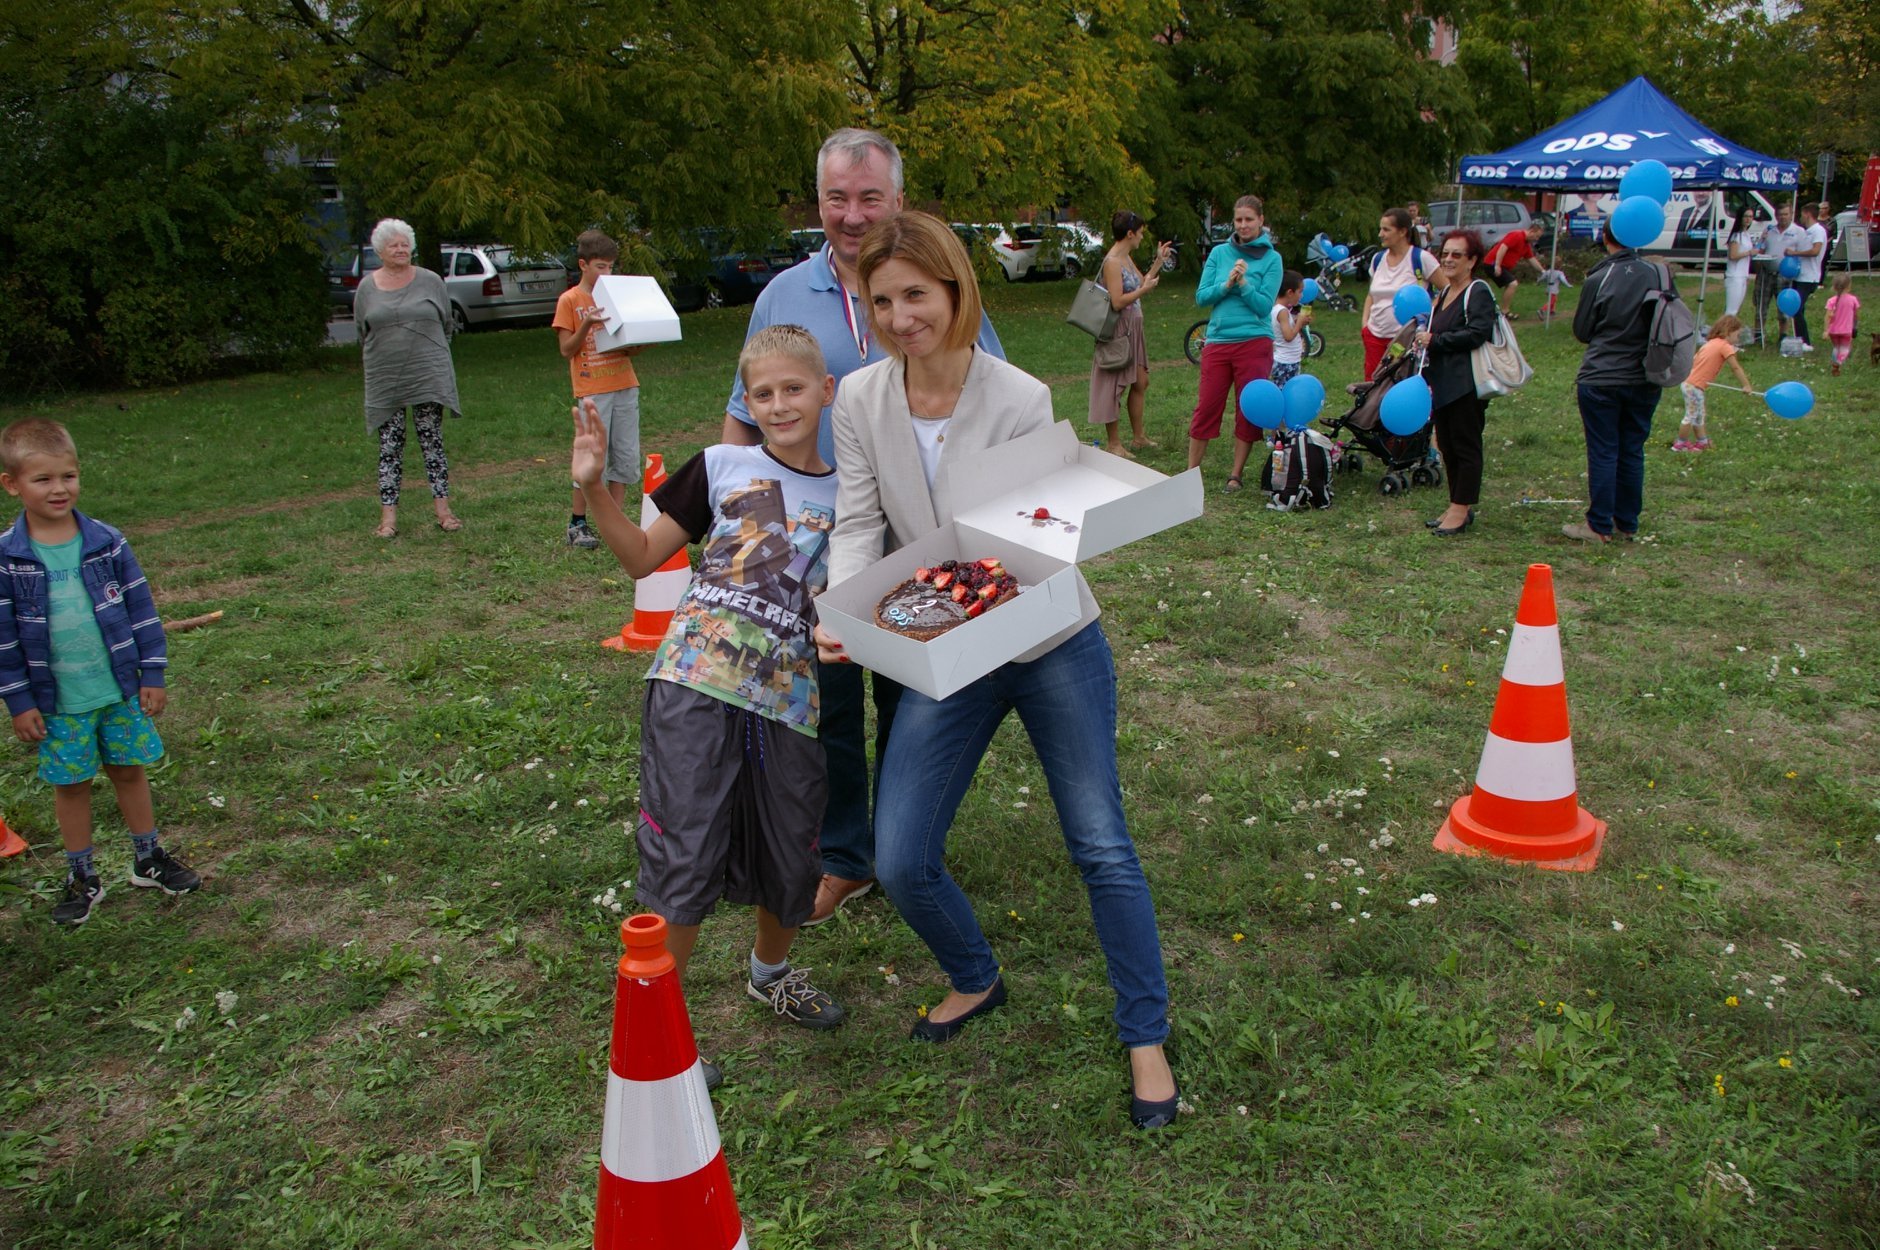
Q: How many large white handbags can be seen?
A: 1